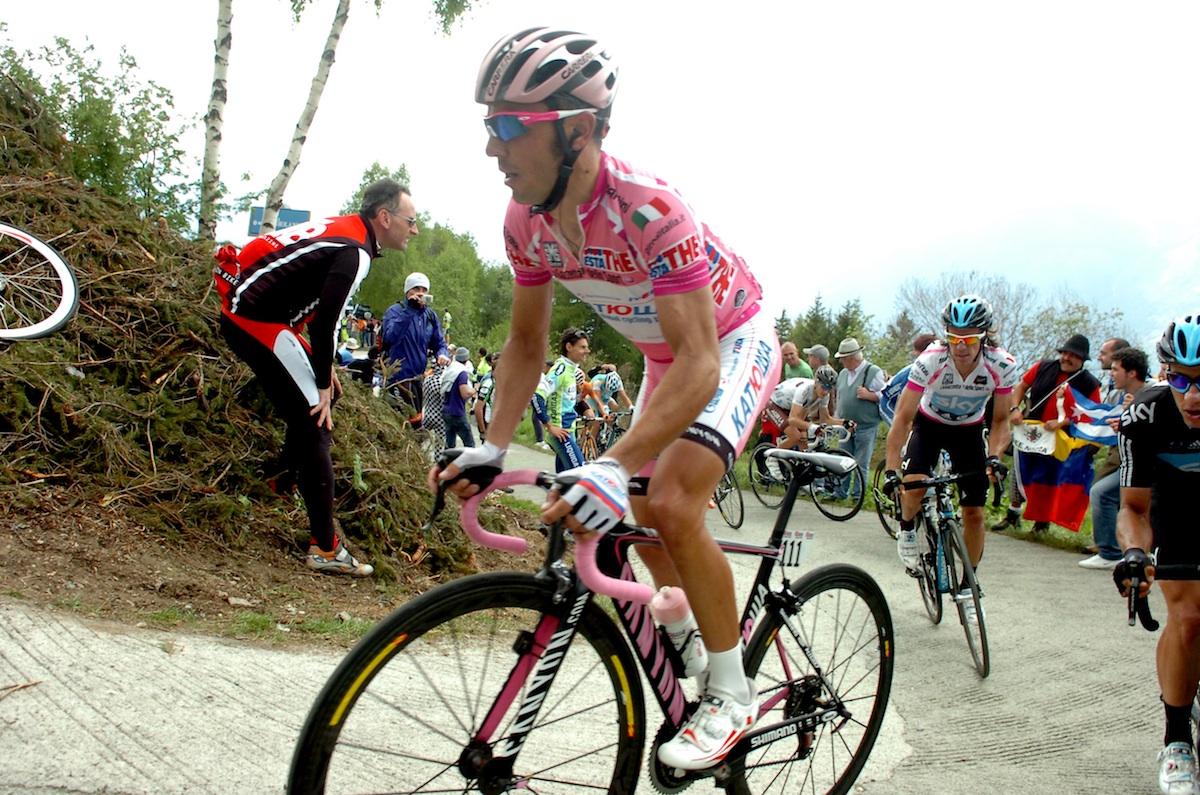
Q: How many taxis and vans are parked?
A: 0